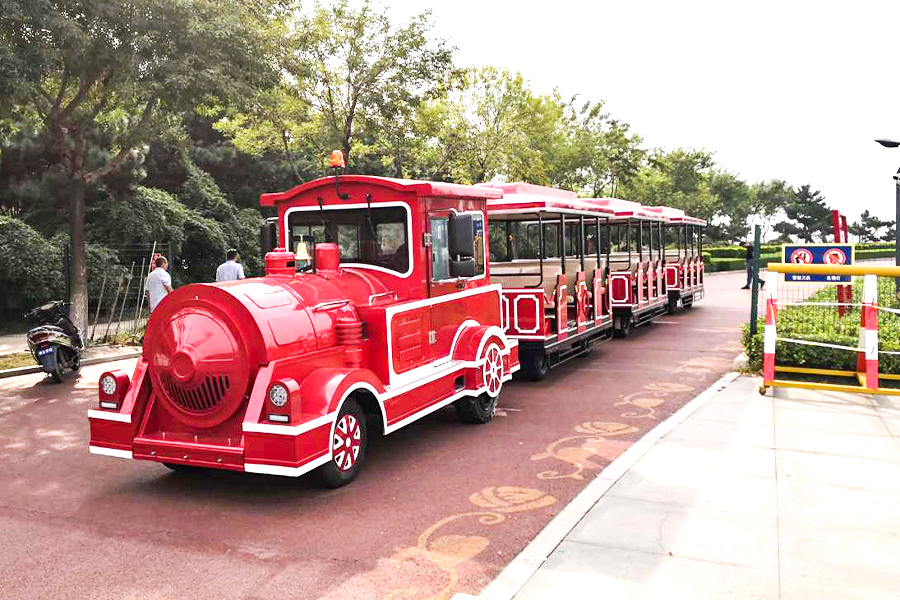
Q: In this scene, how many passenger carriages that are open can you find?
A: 3